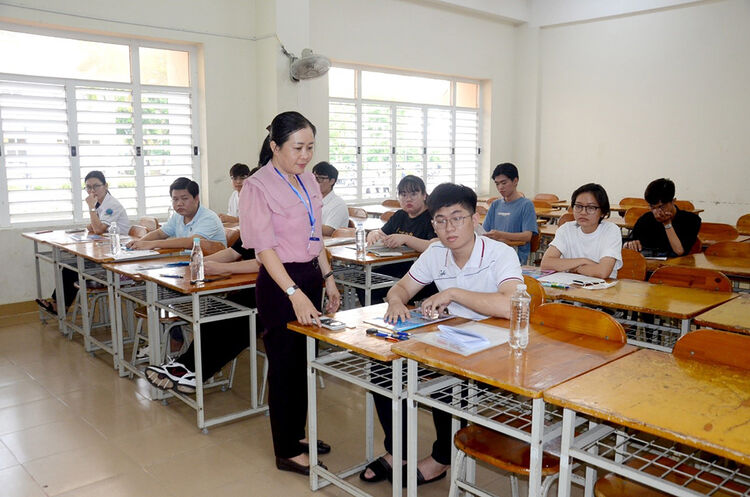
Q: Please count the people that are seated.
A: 10